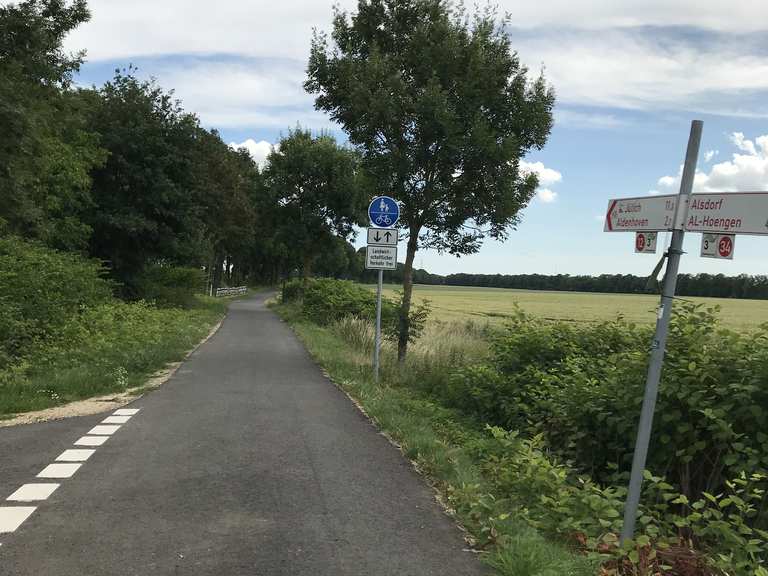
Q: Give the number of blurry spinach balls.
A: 0